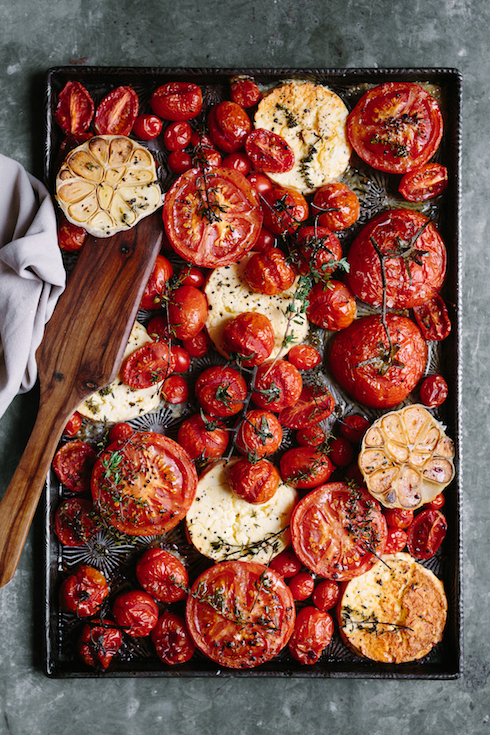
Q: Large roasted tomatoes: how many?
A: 7